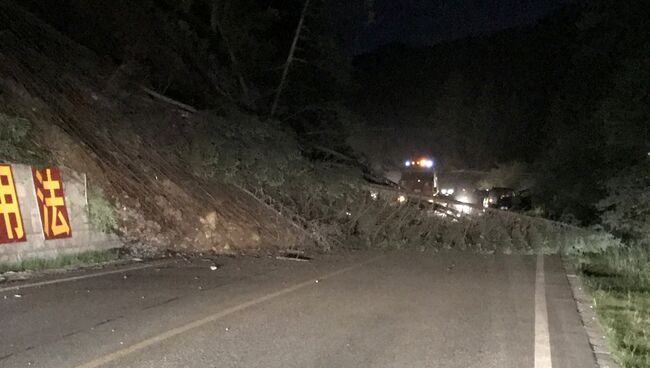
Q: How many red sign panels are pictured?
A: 2